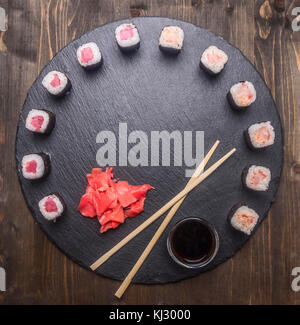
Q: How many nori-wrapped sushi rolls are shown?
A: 12